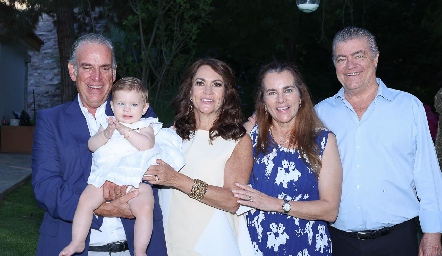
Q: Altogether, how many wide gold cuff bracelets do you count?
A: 1